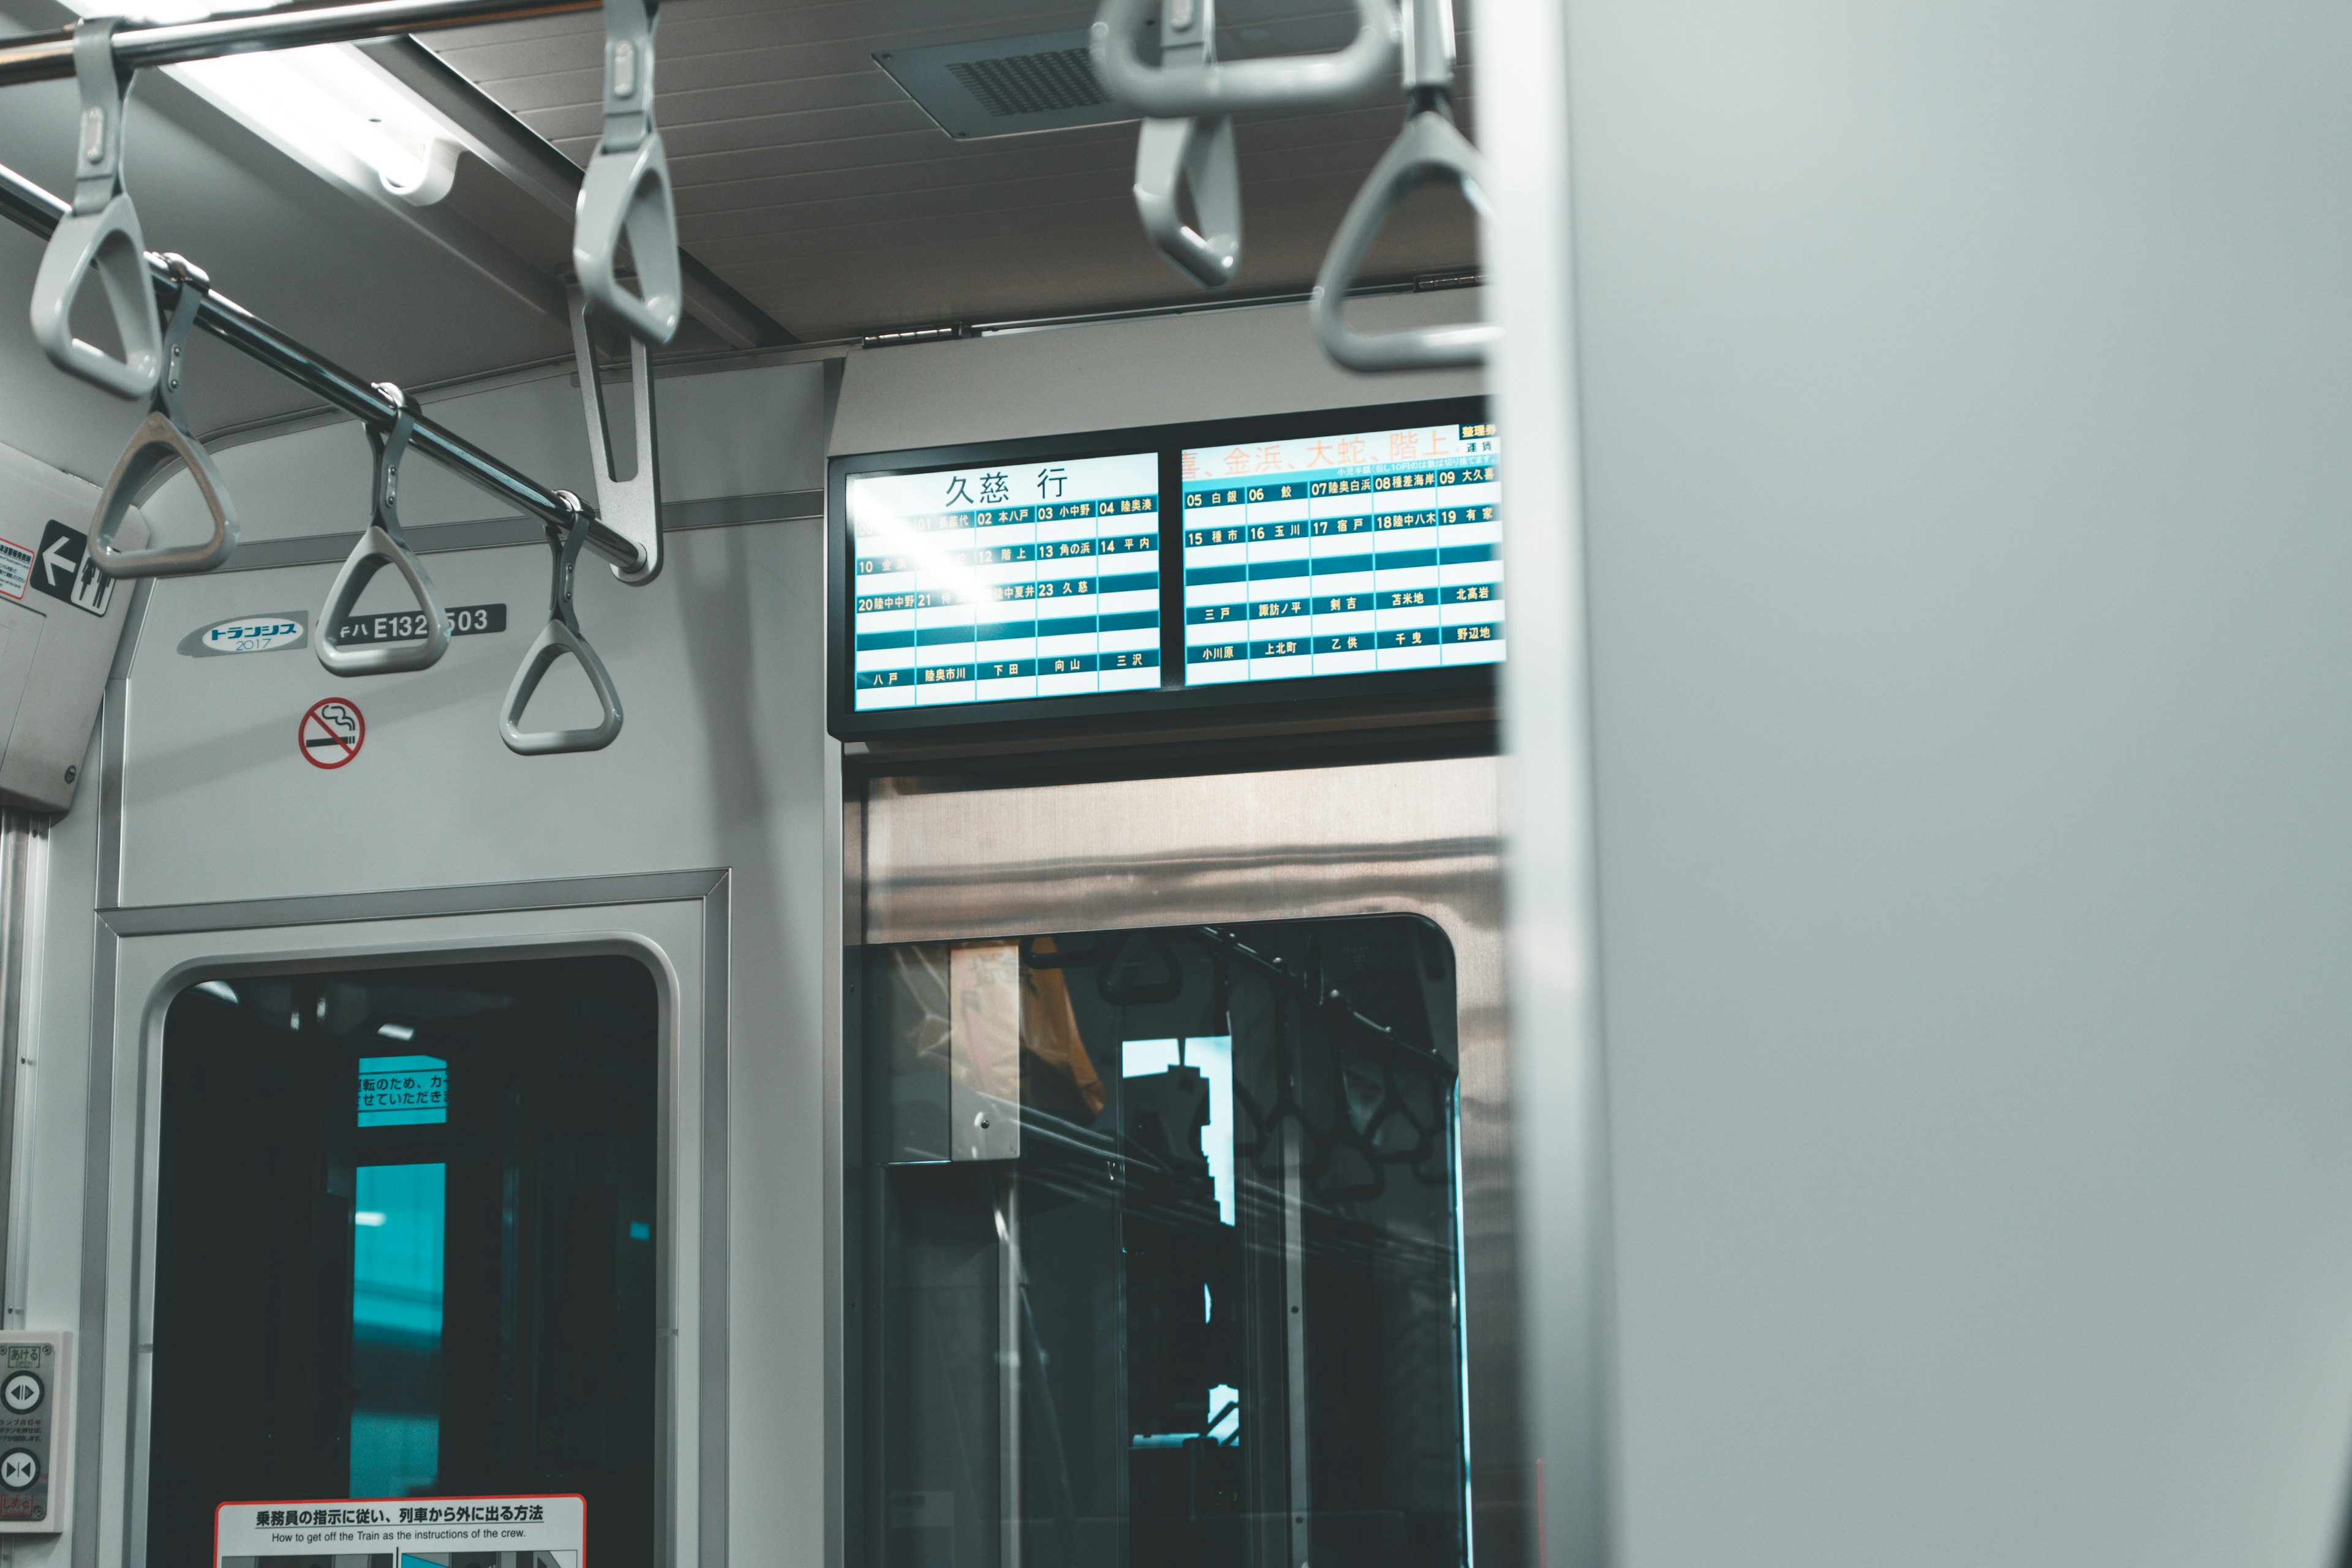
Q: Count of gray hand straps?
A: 8